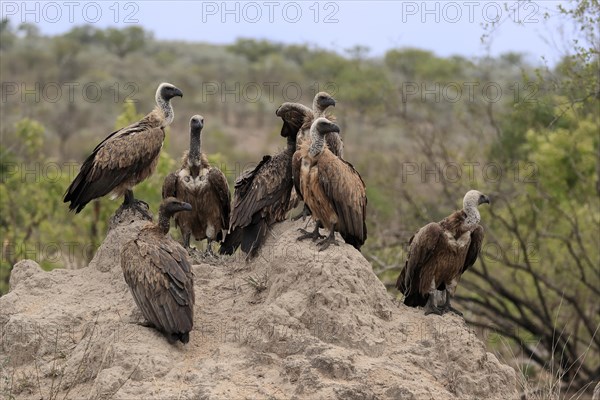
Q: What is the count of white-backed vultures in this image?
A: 7